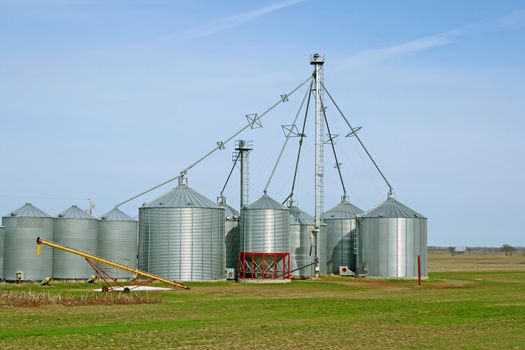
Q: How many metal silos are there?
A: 10